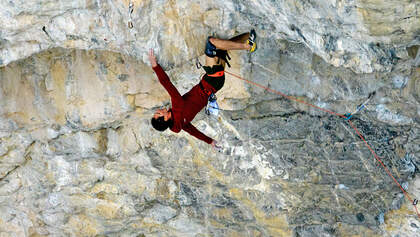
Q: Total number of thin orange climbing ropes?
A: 1